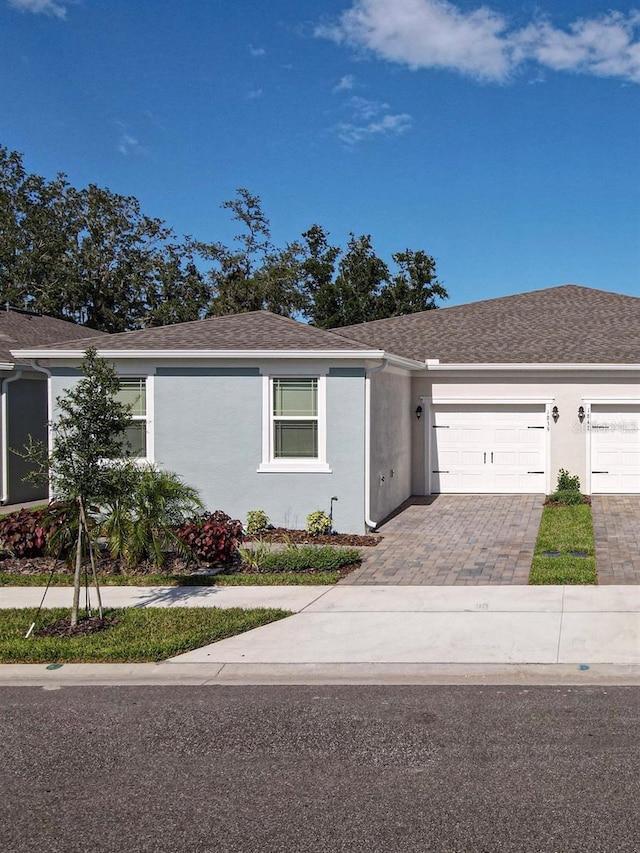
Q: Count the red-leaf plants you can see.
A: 2